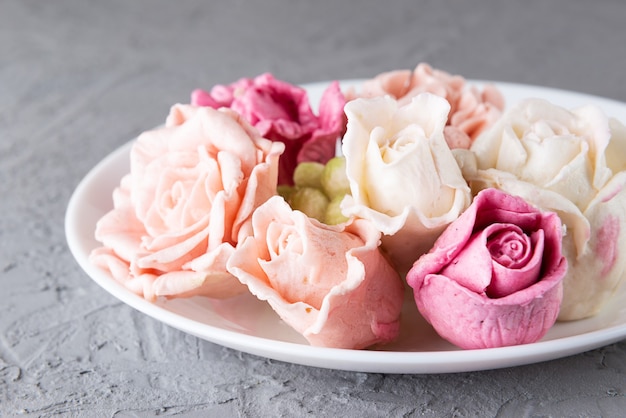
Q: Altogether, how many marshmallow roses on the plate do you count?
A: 7